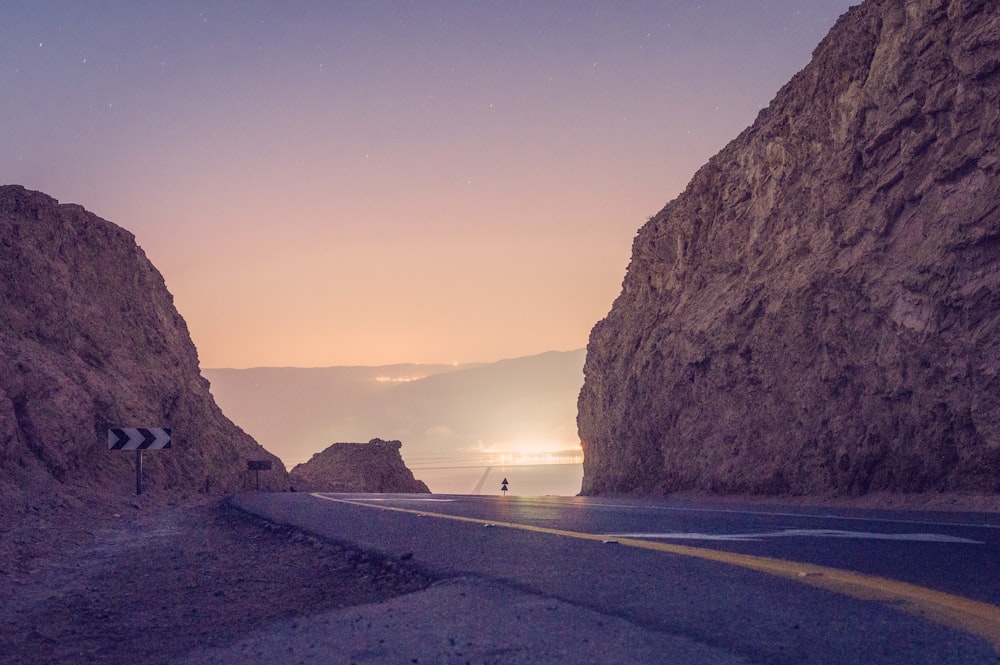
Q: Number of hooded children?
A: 0